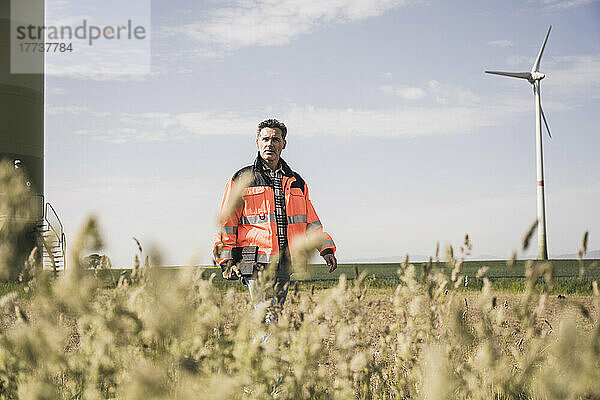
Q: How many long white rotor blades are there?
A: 3